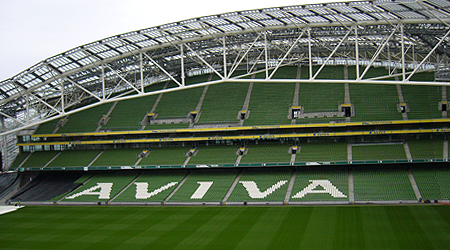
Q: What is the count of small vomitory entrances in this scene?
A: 13